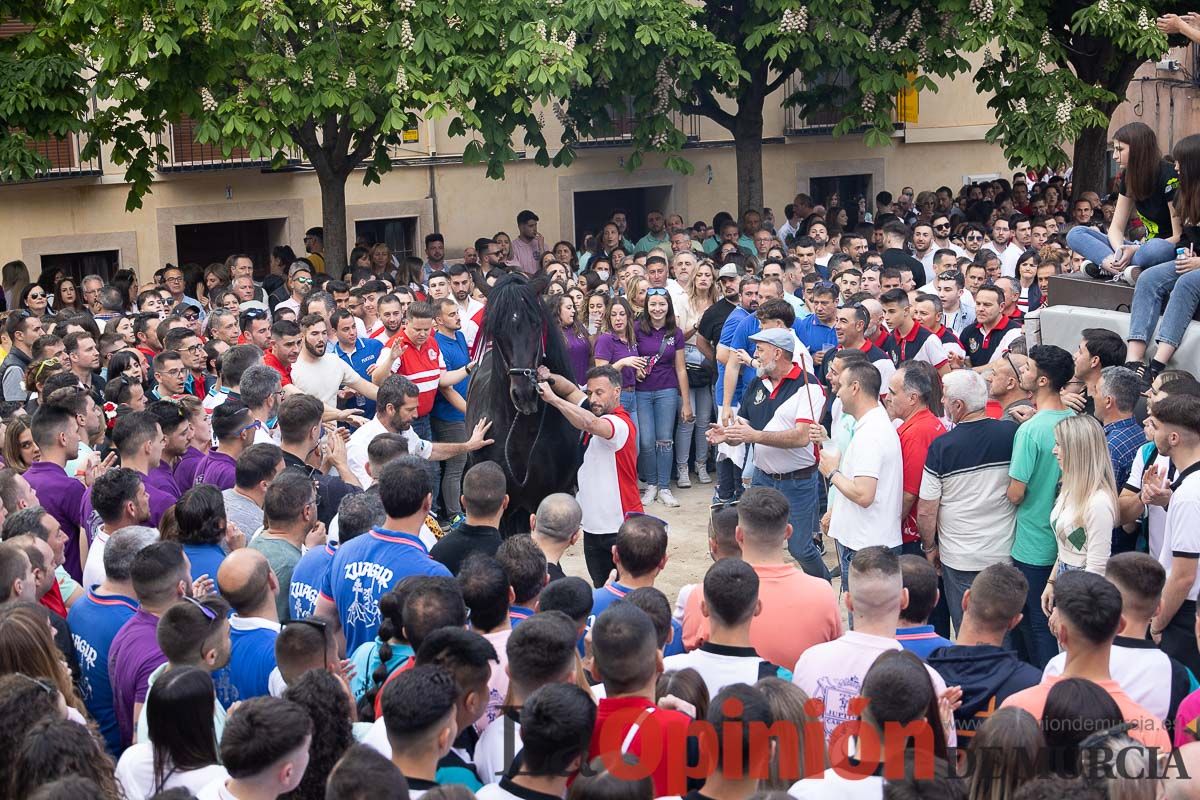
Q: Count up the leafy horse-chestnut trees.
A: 3